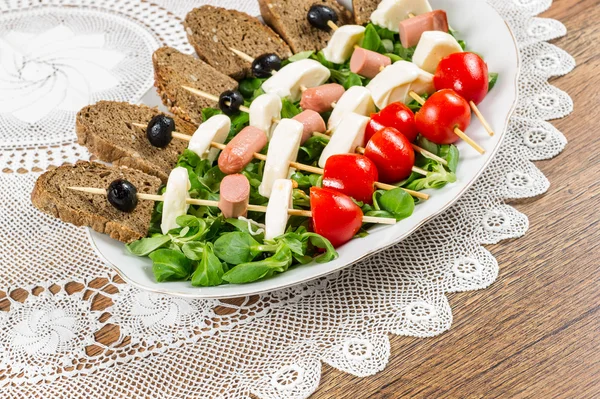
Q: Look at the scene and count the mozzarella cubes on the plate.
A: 12